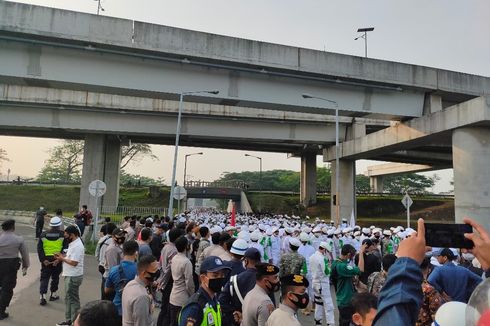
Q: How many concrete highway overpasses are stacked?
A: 2